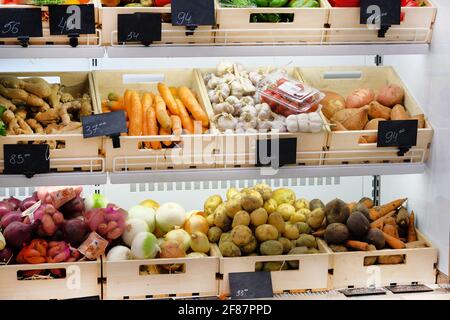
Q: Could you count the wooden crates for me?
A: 12